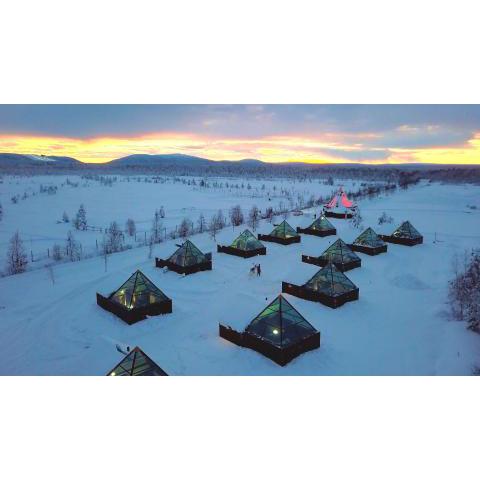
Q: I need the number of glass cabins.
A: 11